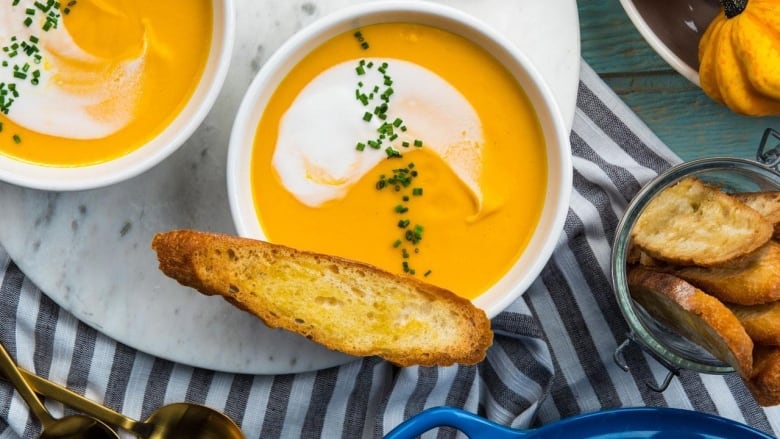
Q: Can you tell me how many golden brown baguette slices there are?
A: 7